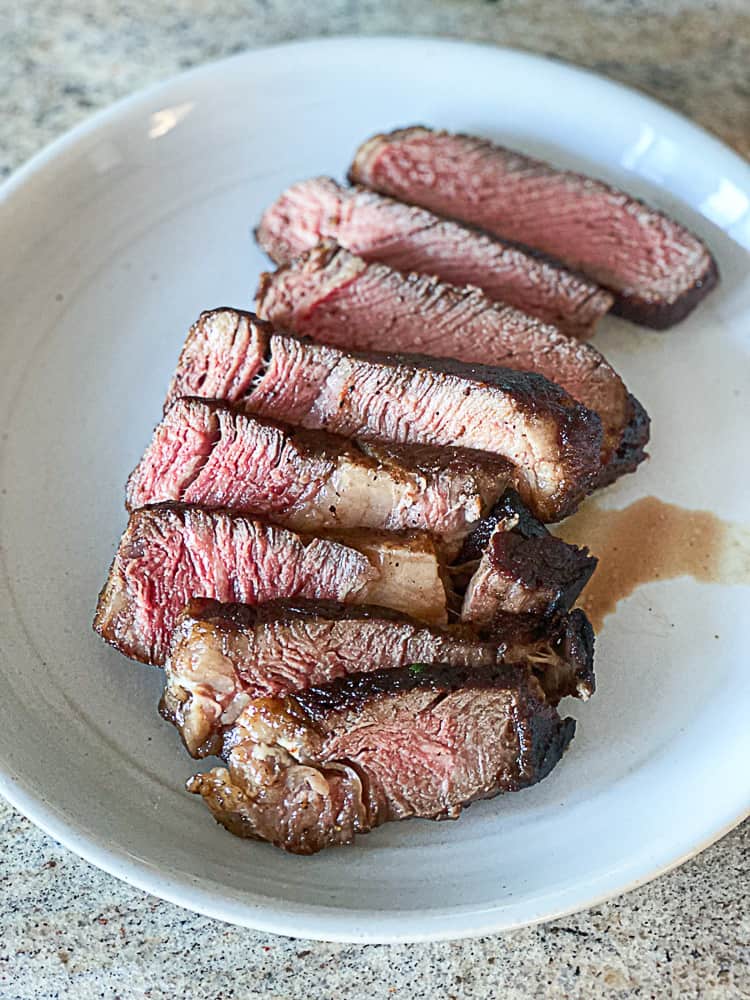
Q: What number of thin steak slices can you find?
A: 8